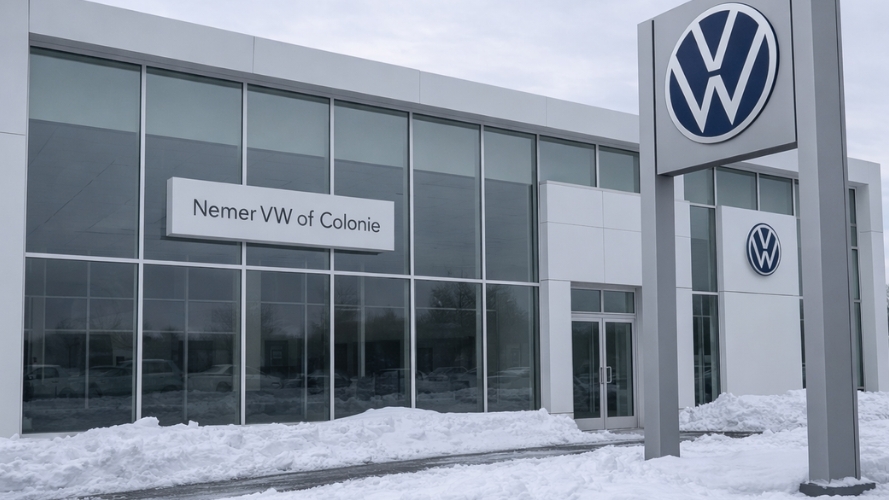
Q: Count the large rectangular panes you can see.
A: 12